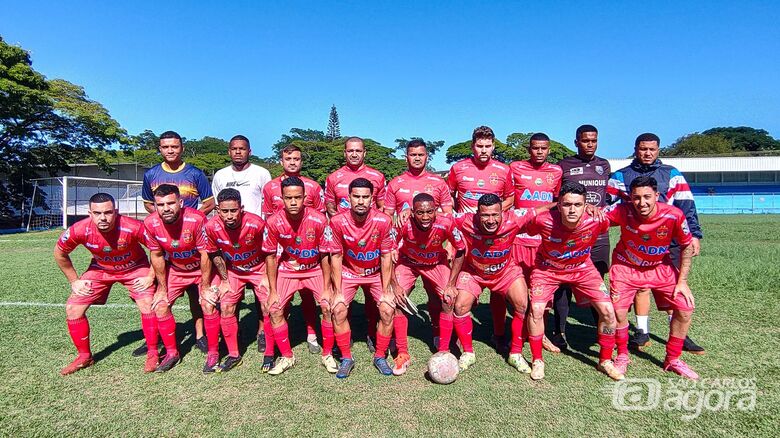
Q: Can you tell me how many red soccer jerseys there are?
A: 14